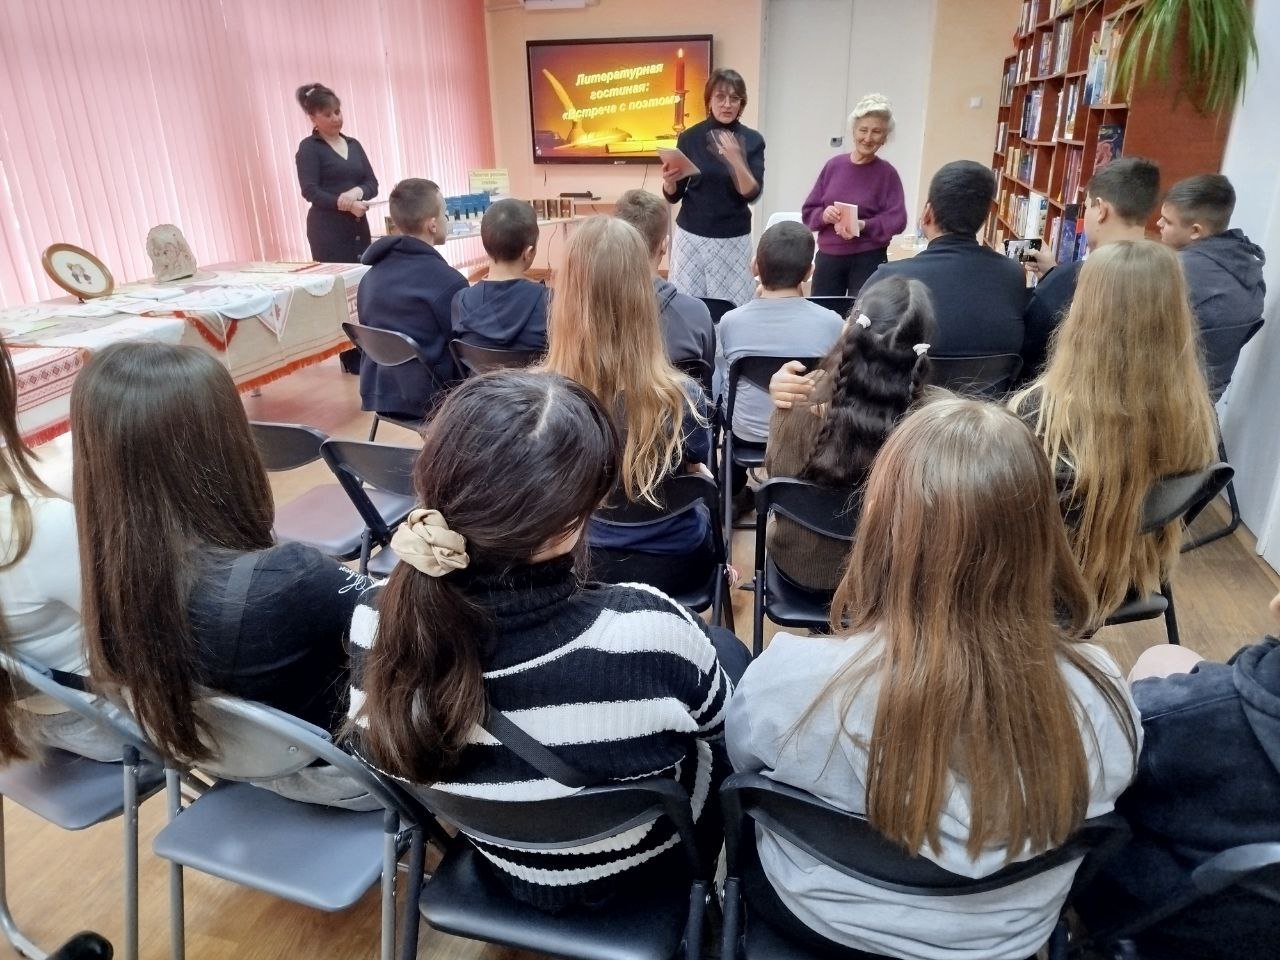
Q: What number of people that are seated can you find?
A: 15